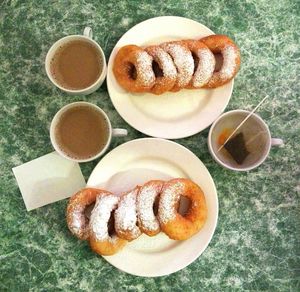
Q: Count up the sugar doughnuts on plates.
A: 10